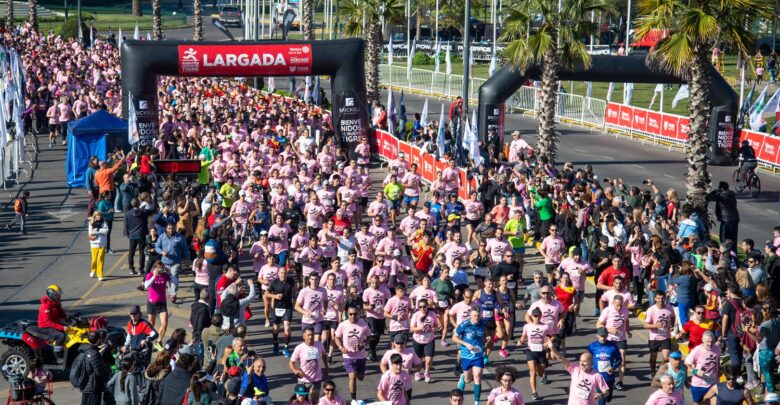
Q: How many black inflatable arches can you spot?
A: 2